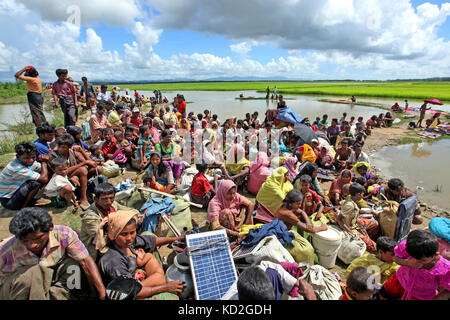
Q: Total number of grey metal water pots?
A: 1